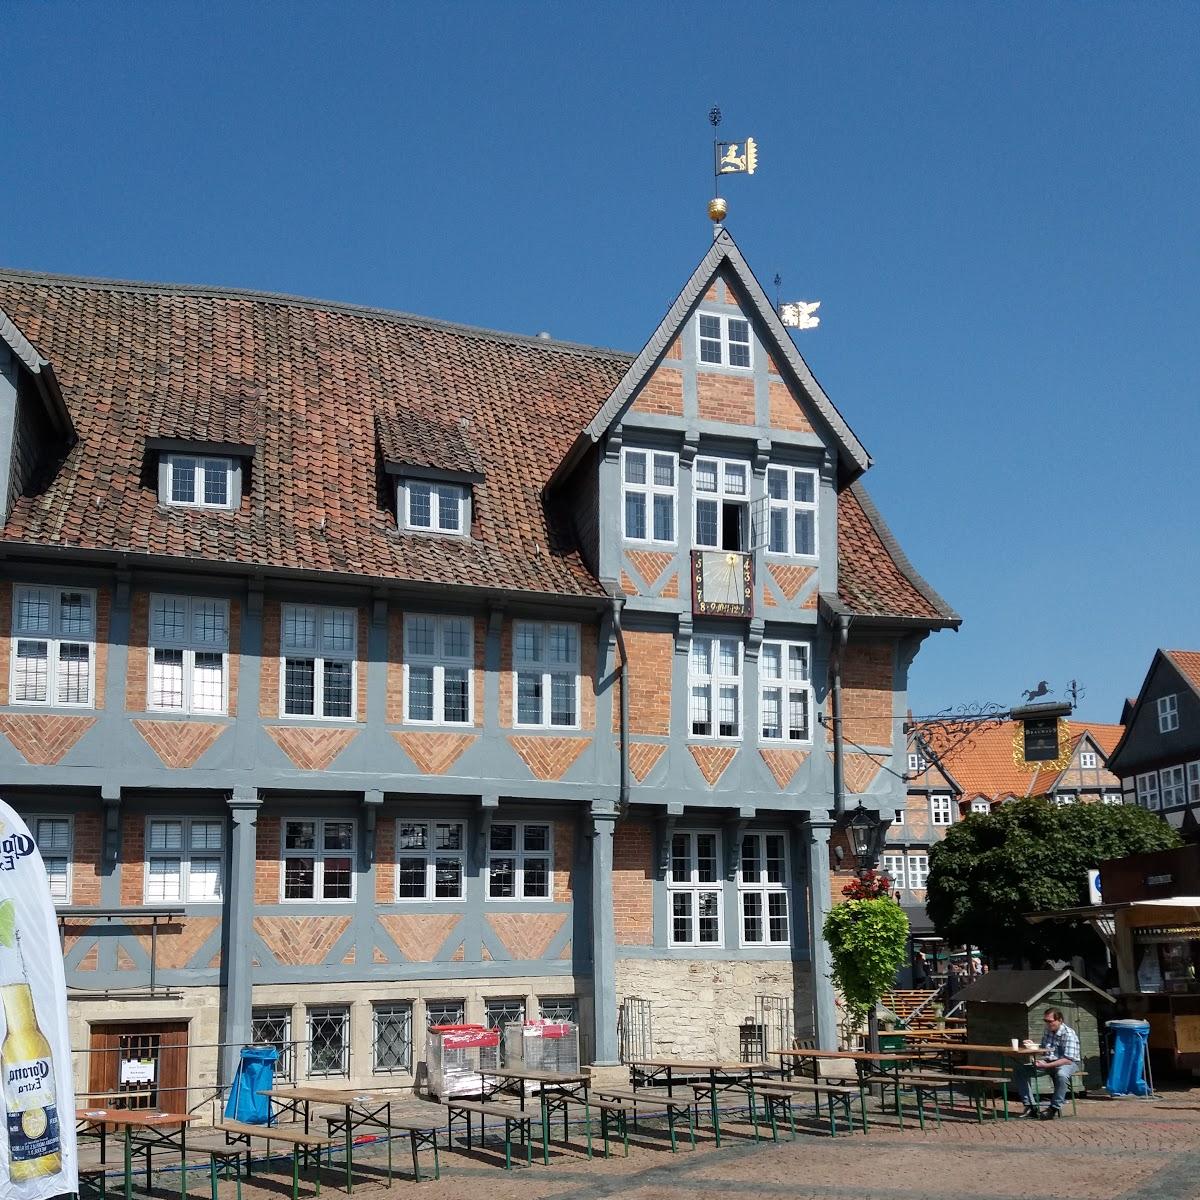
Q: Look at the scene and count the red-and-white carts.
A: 2